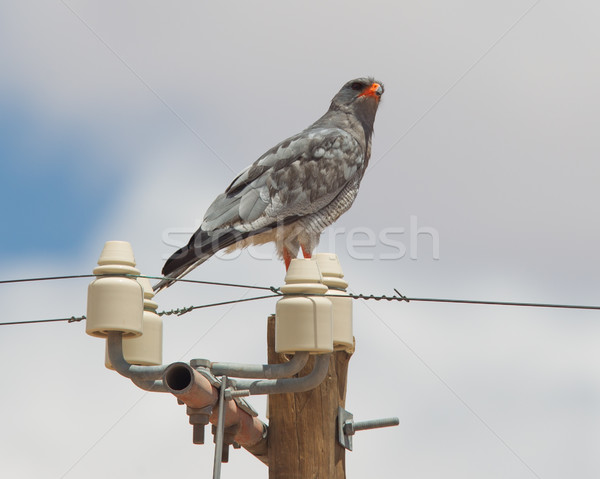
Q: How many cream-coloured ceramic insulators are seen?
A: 4